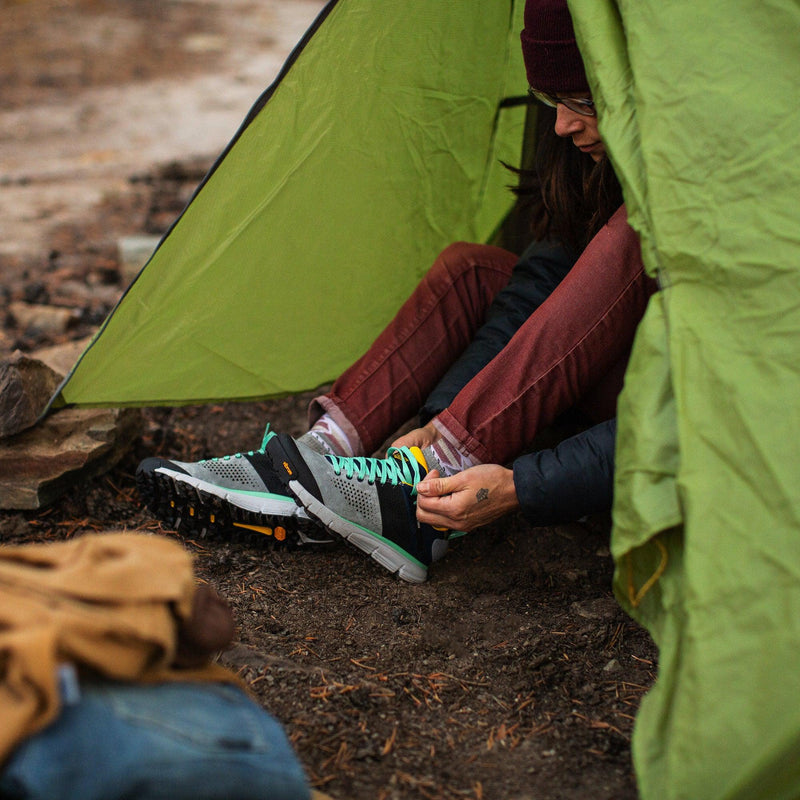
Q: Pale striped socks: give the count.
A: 2